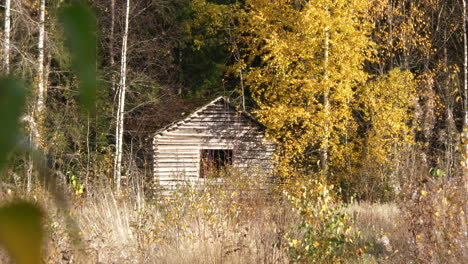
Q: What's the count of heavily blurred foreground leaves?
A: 3